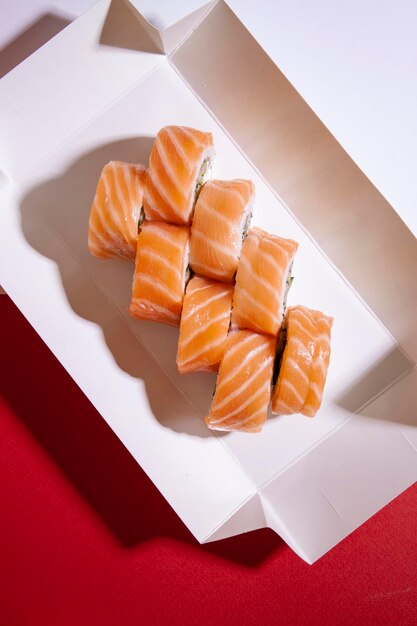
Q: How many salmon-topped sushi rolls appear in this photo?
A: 8